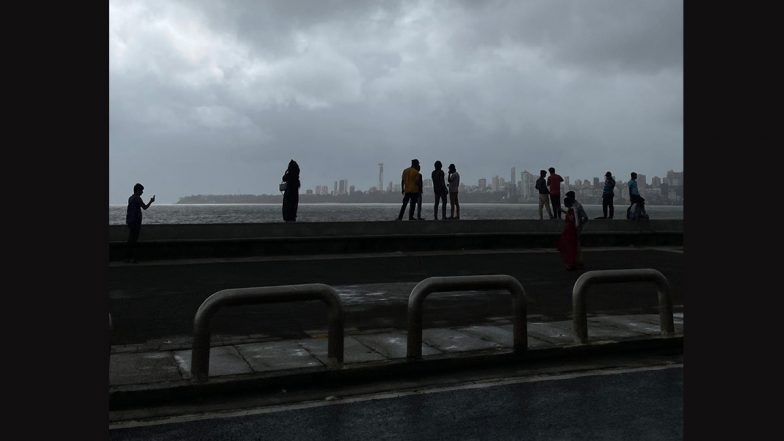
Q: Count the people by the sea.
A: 12